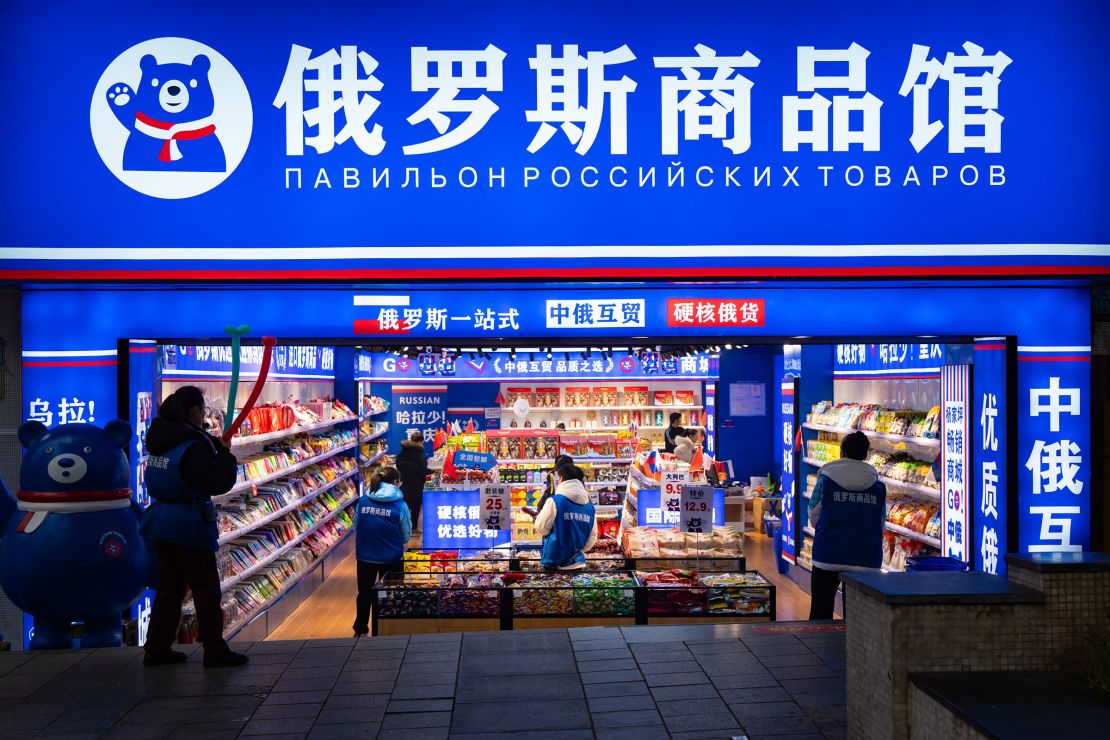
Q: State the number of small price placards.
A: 3